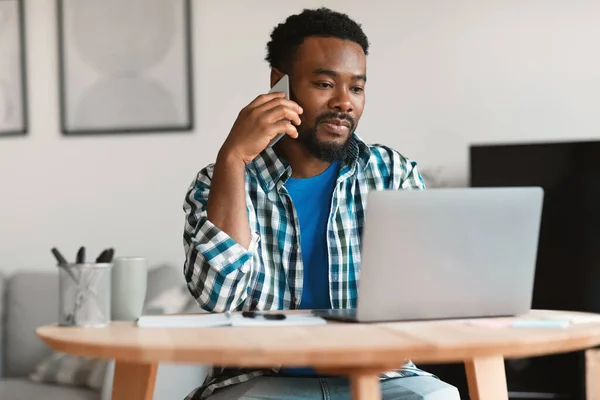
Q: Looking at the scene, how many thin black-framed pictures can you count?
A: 2